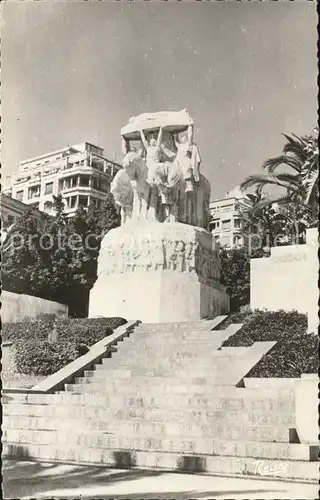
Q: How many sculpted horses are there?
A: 3